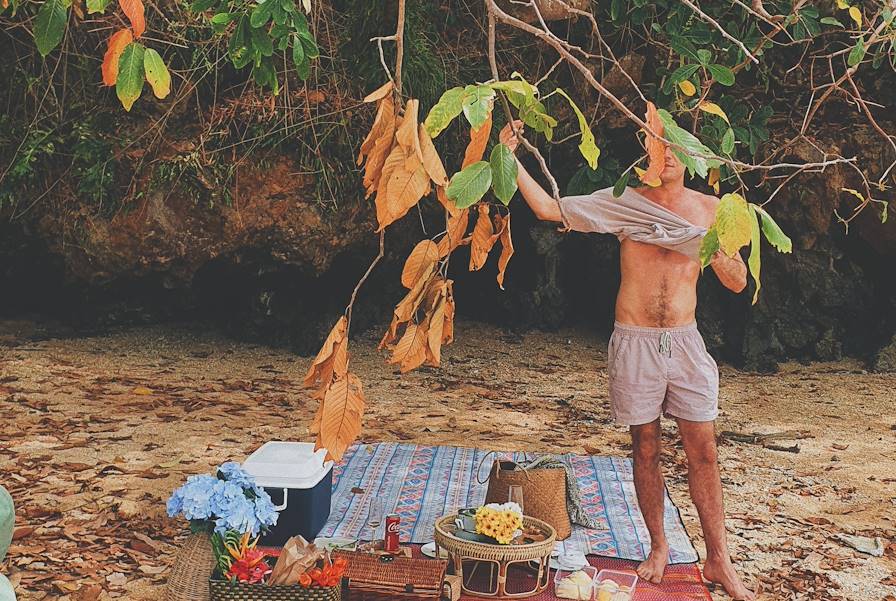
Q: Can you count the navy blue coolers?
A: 1